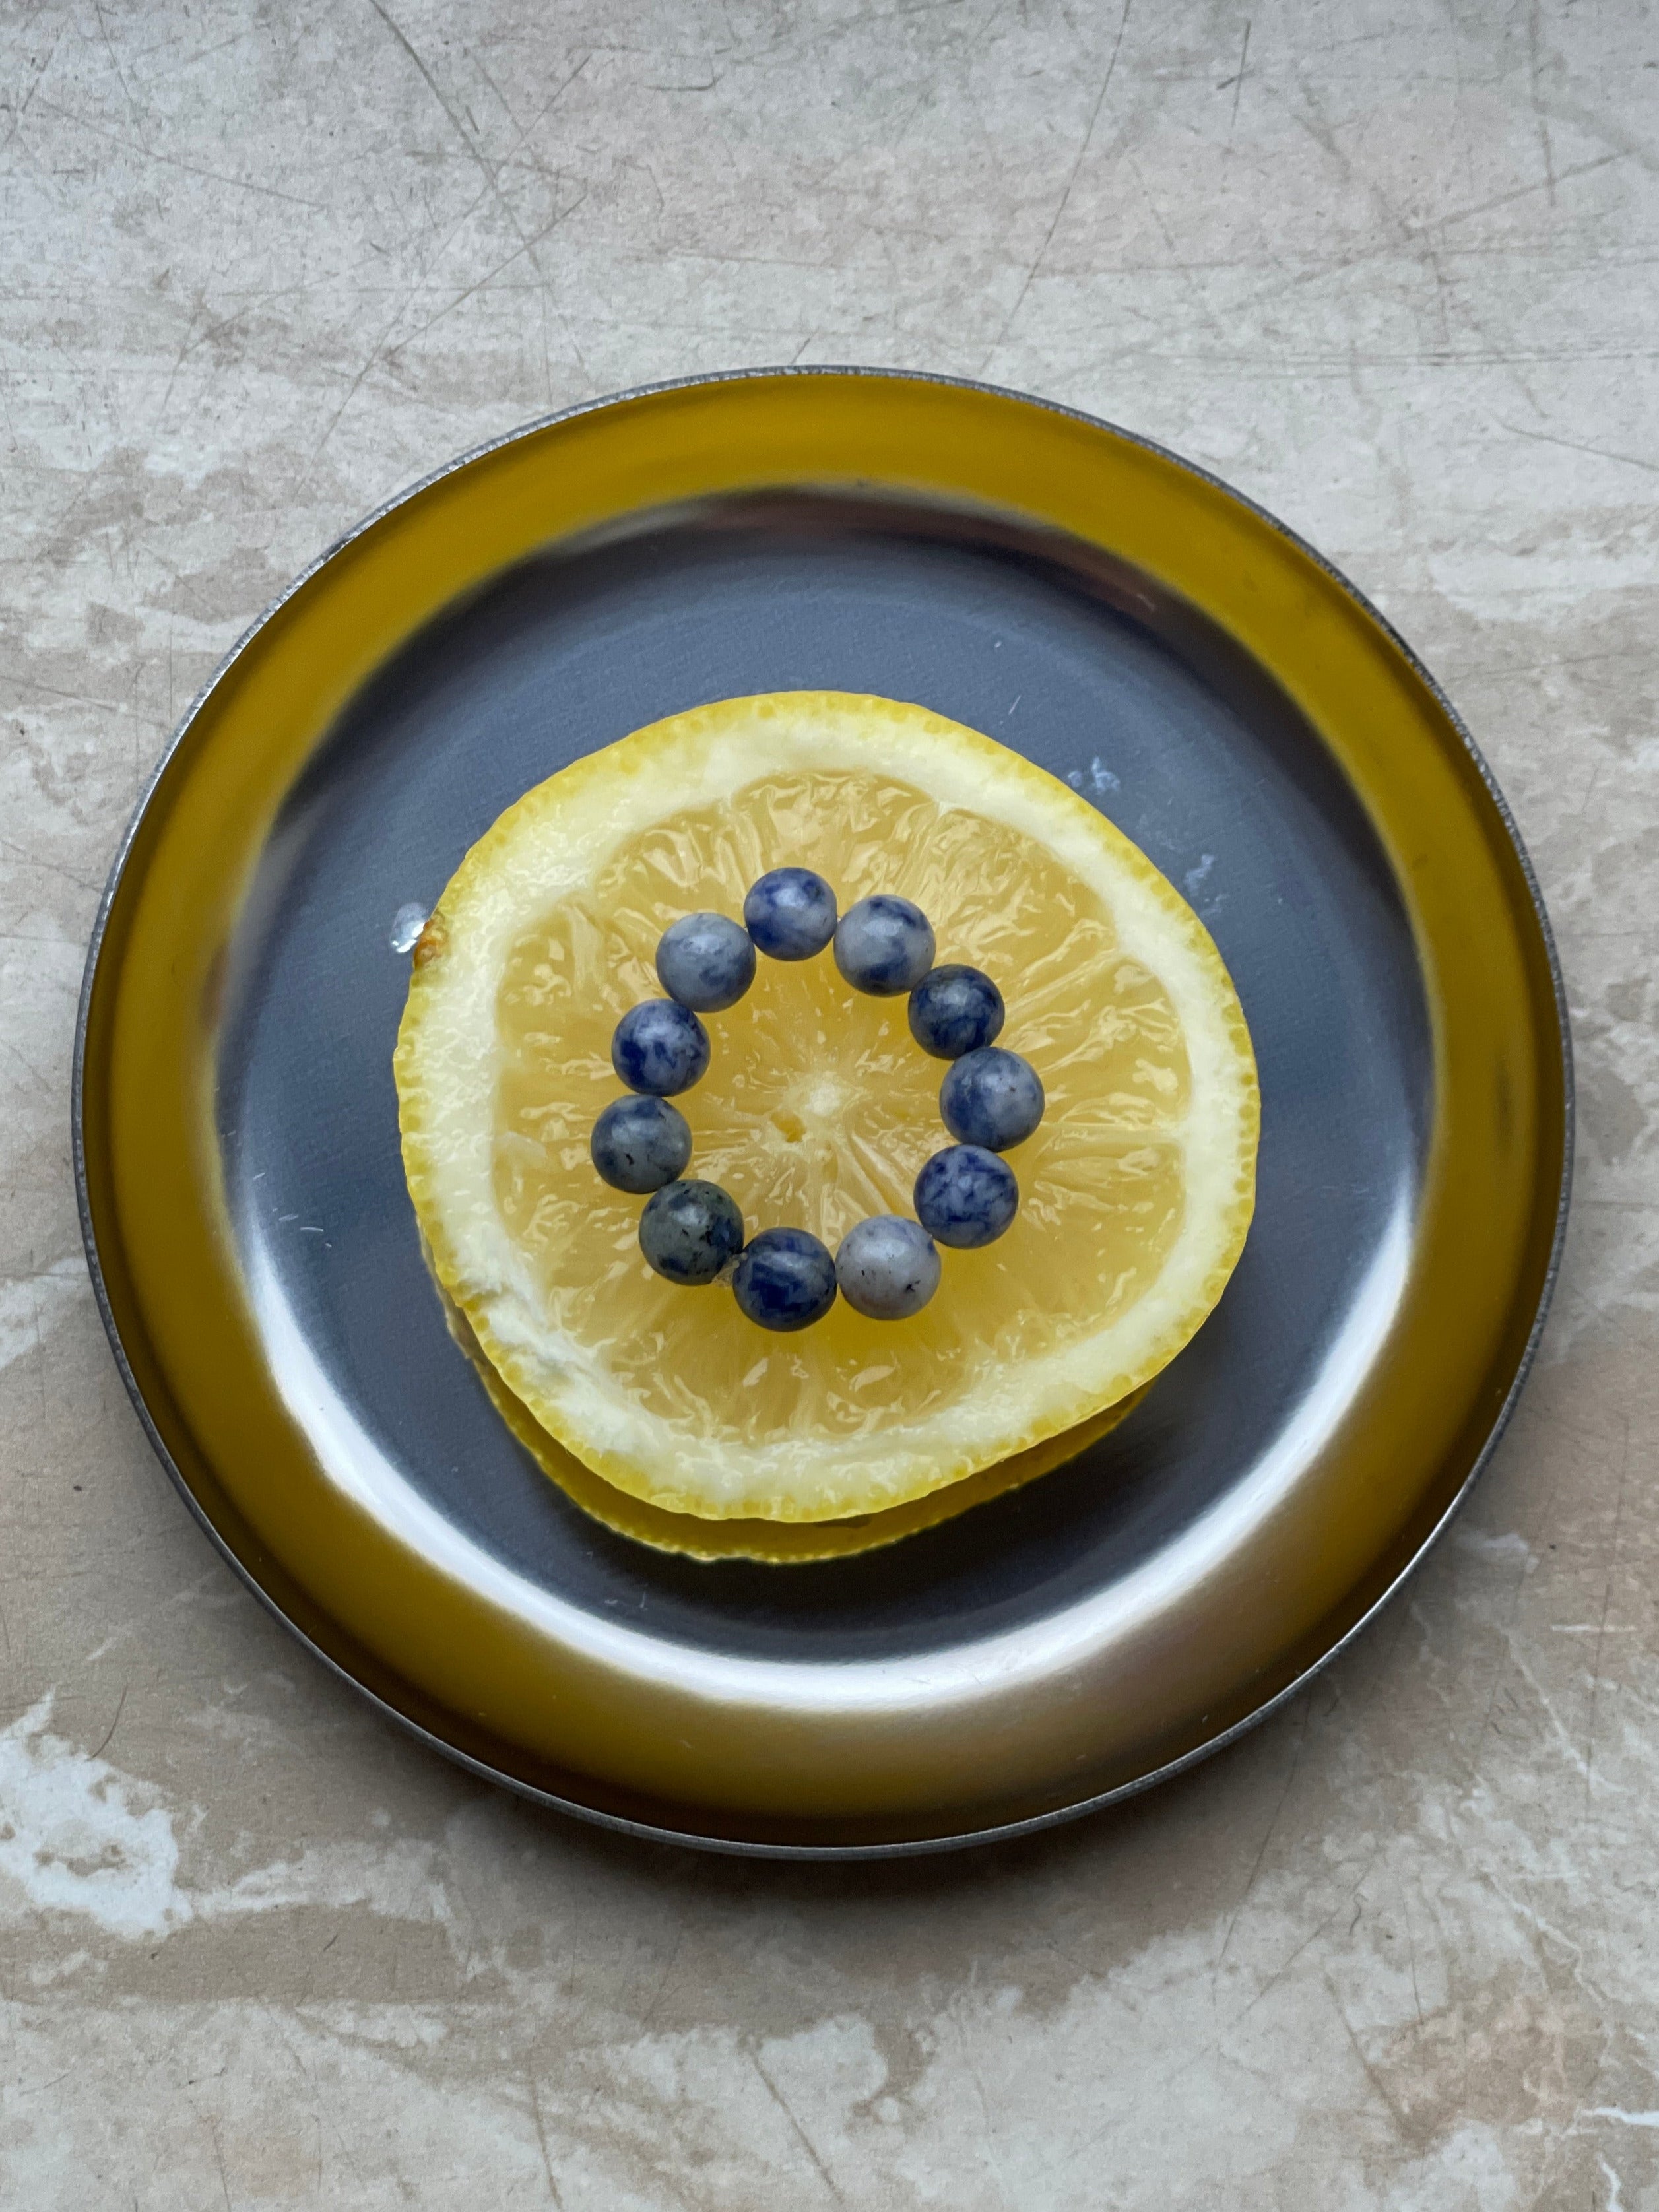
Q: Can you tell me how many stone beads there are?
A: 11